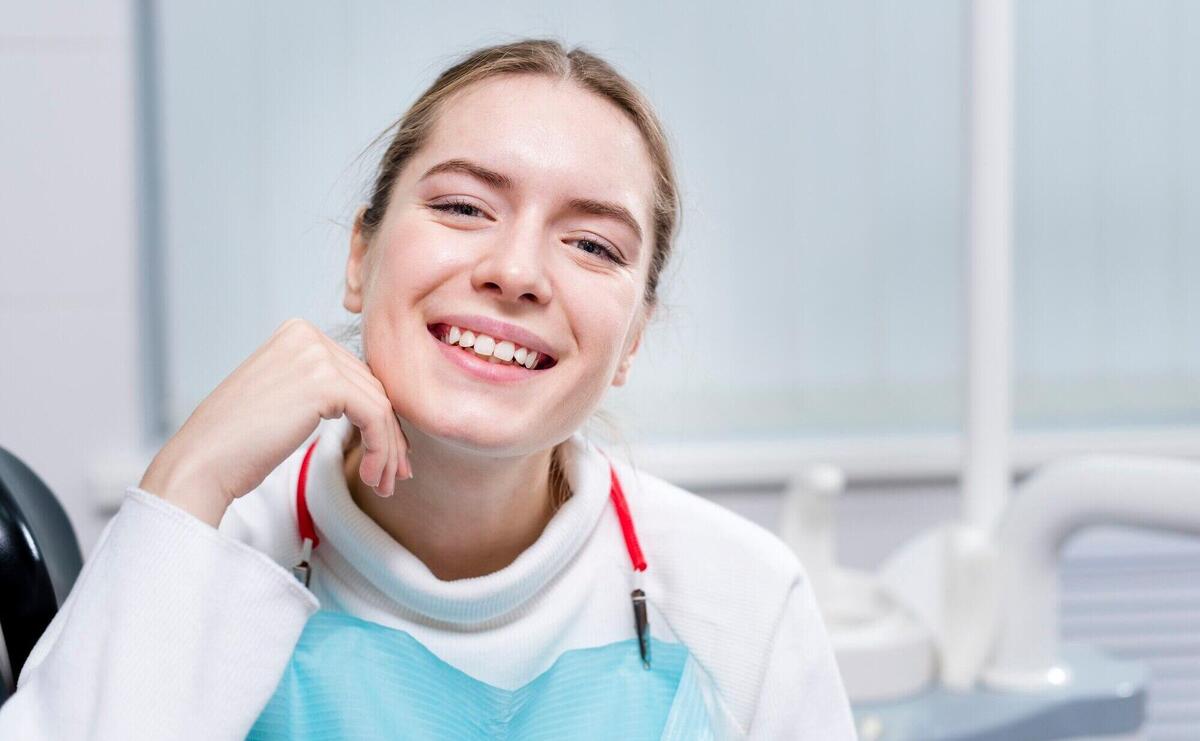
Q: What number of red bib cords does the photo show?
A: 2